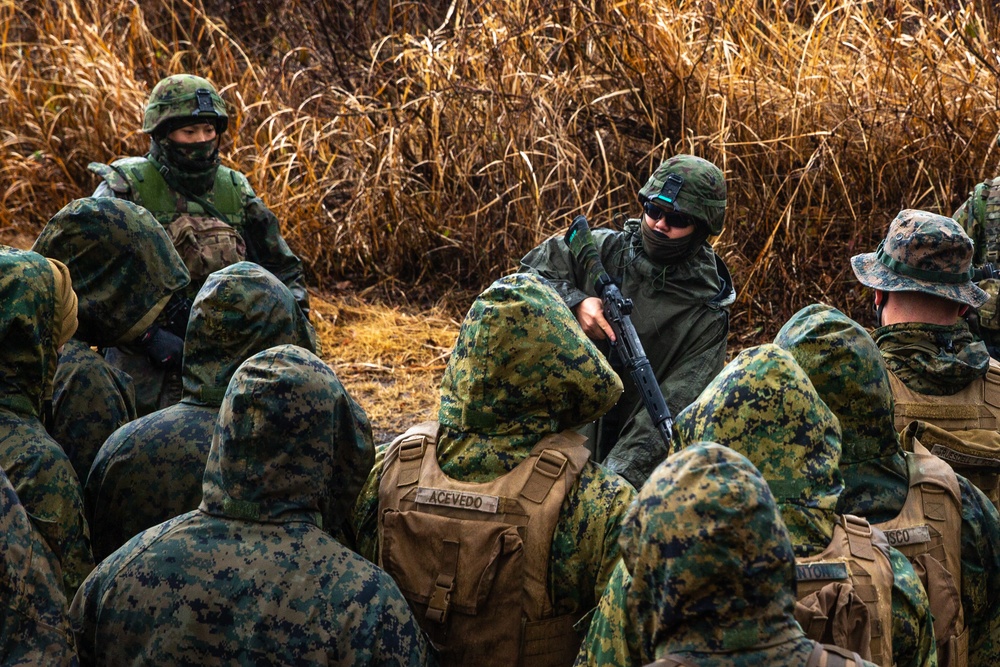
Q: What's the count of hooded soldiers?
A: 8